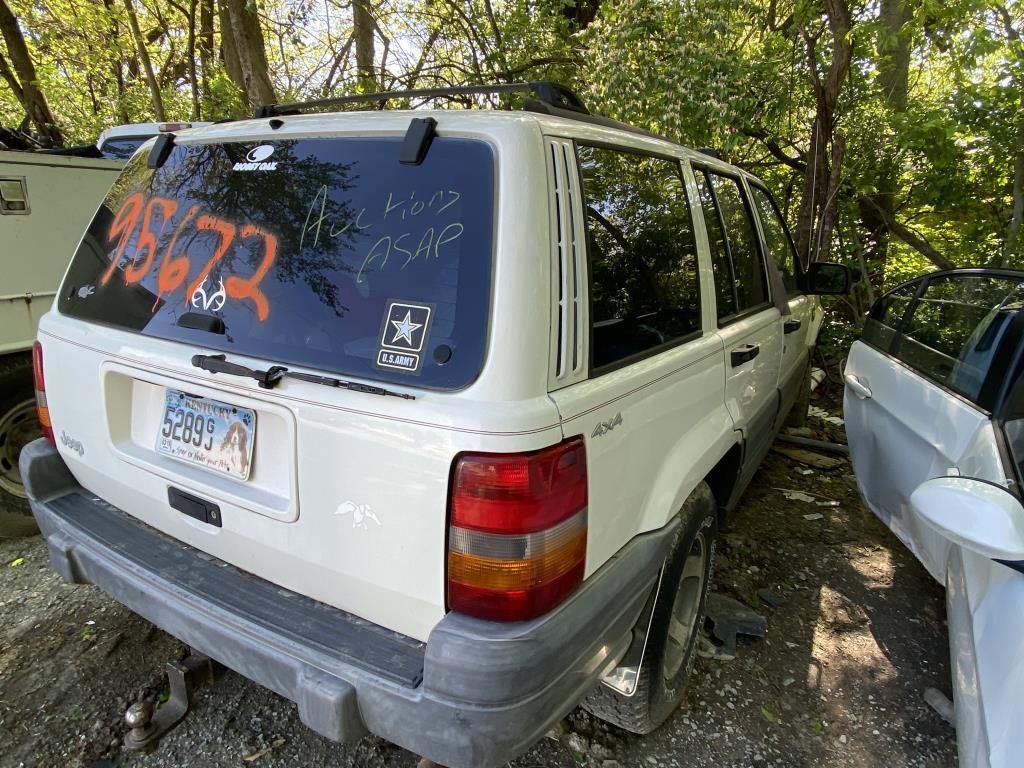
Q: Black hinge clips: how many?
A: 2